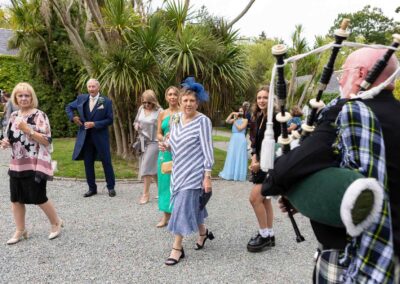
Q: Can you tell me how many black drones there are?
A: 3